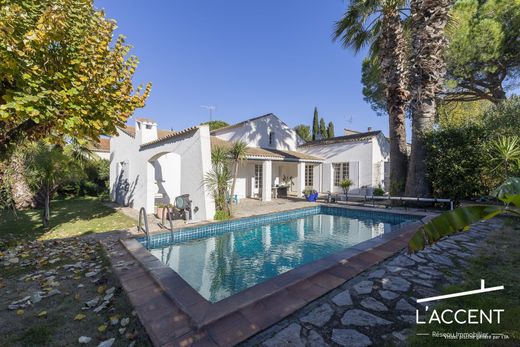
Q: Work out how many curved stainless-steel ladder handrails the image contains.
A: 2